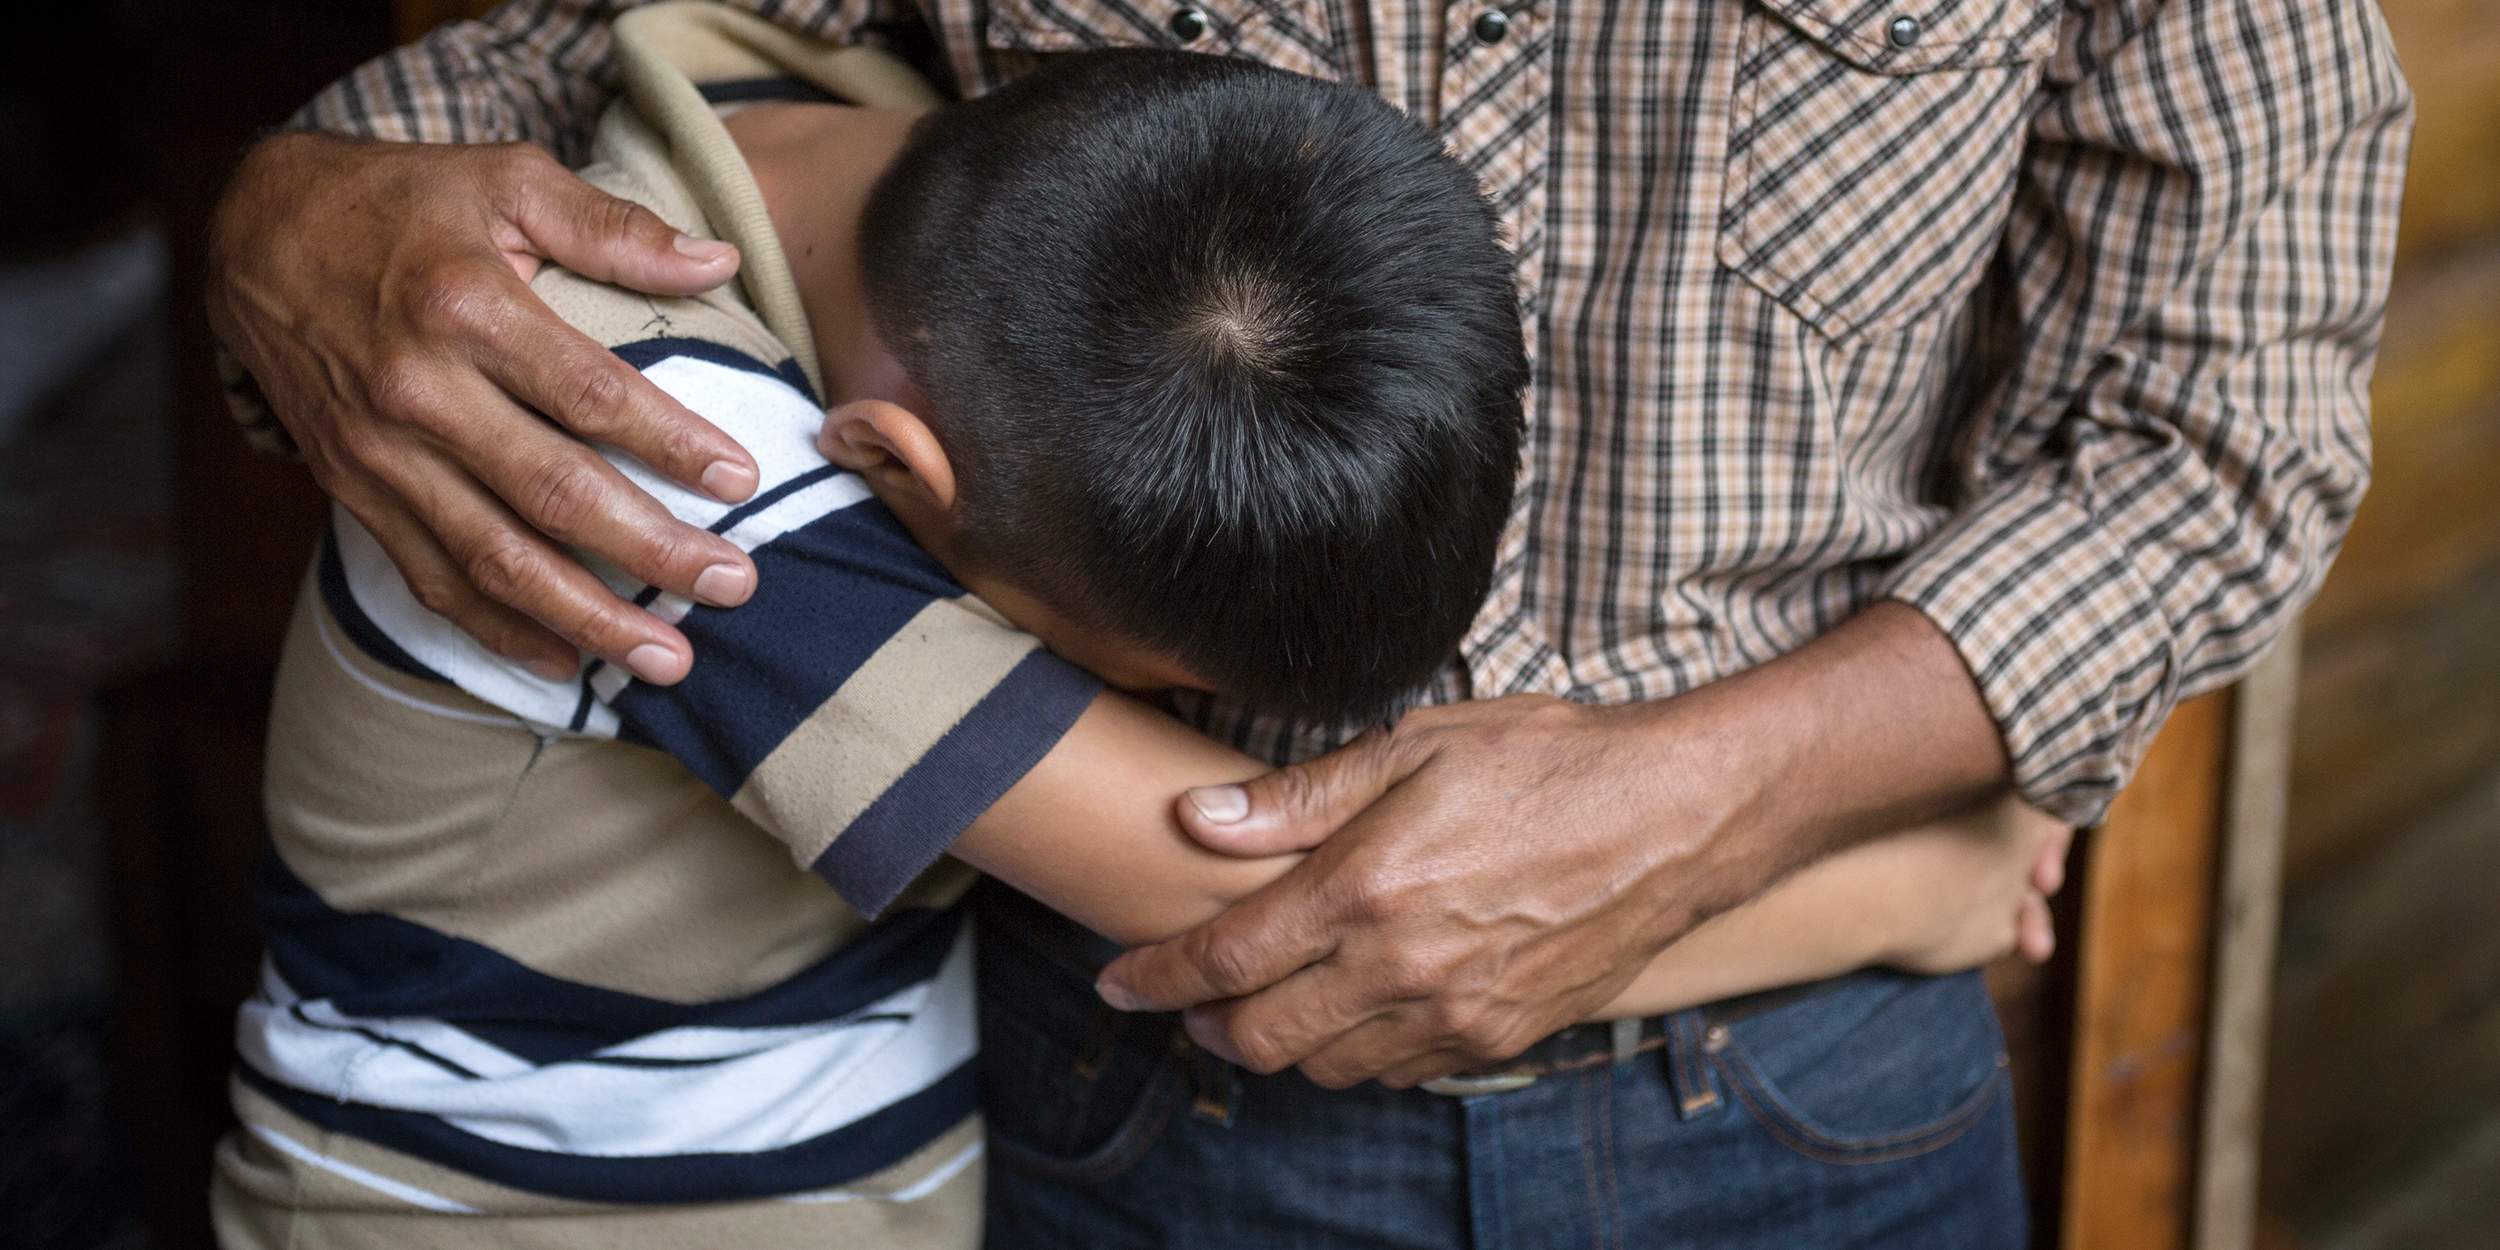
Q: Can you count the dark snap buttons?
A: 3